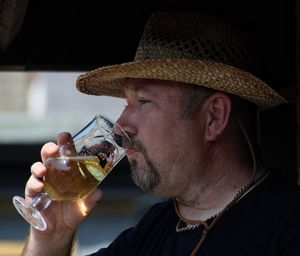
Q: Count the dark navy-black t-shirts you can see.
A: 1